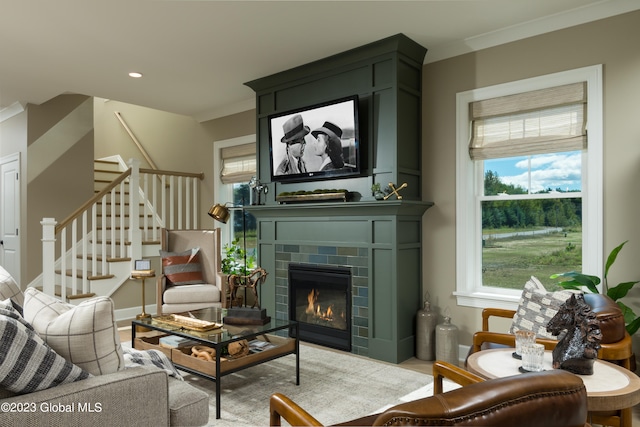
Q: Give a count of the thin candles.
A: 0